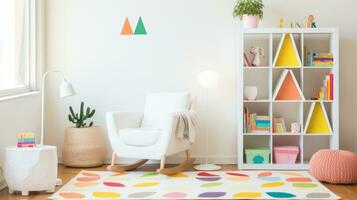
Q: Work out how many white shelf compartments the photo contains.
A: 12